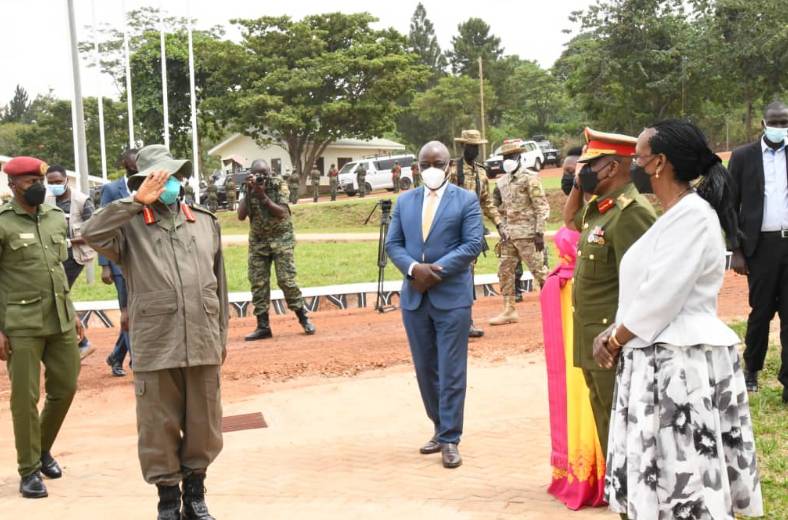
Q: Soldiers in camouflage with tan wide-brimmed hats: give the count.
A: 2